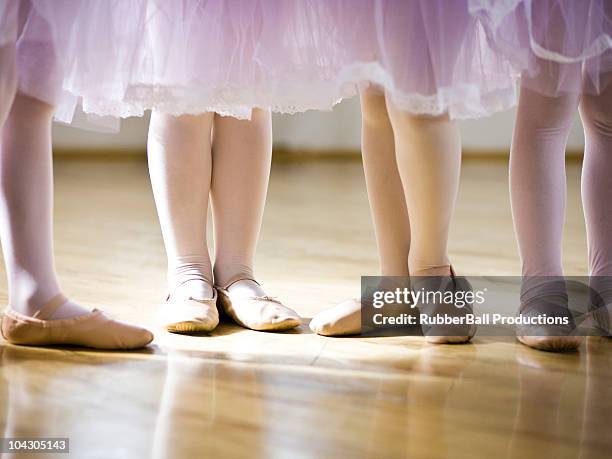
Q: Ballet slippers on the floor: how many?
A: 7